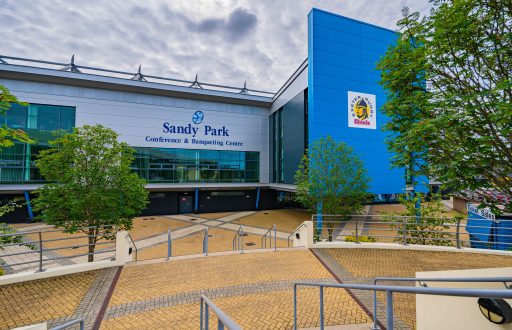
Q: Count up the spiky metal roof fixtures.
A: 4